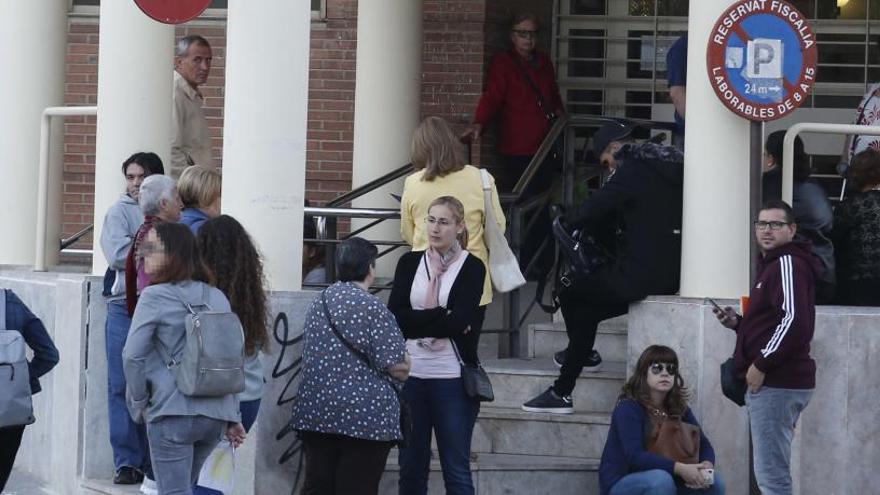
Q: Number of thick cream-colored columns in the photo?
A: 5